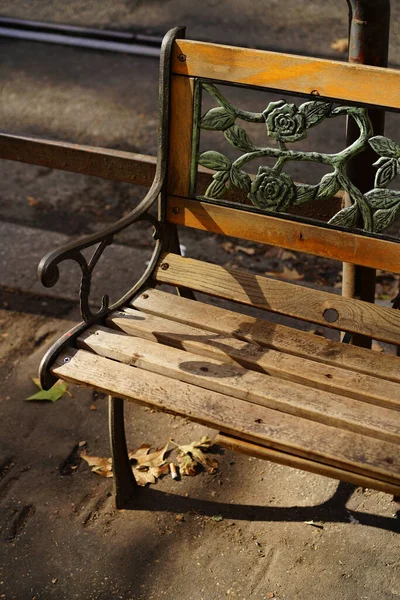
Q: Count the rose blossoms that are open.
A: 2